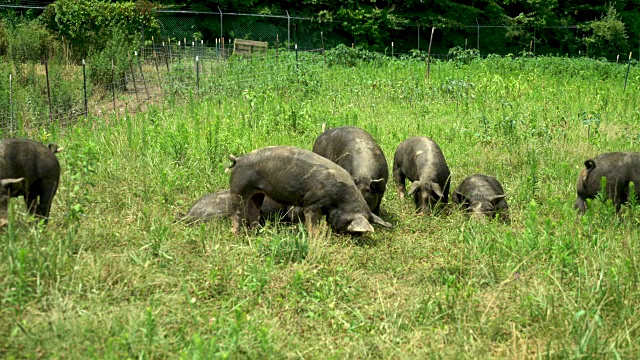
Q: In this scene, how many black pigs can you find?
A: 7